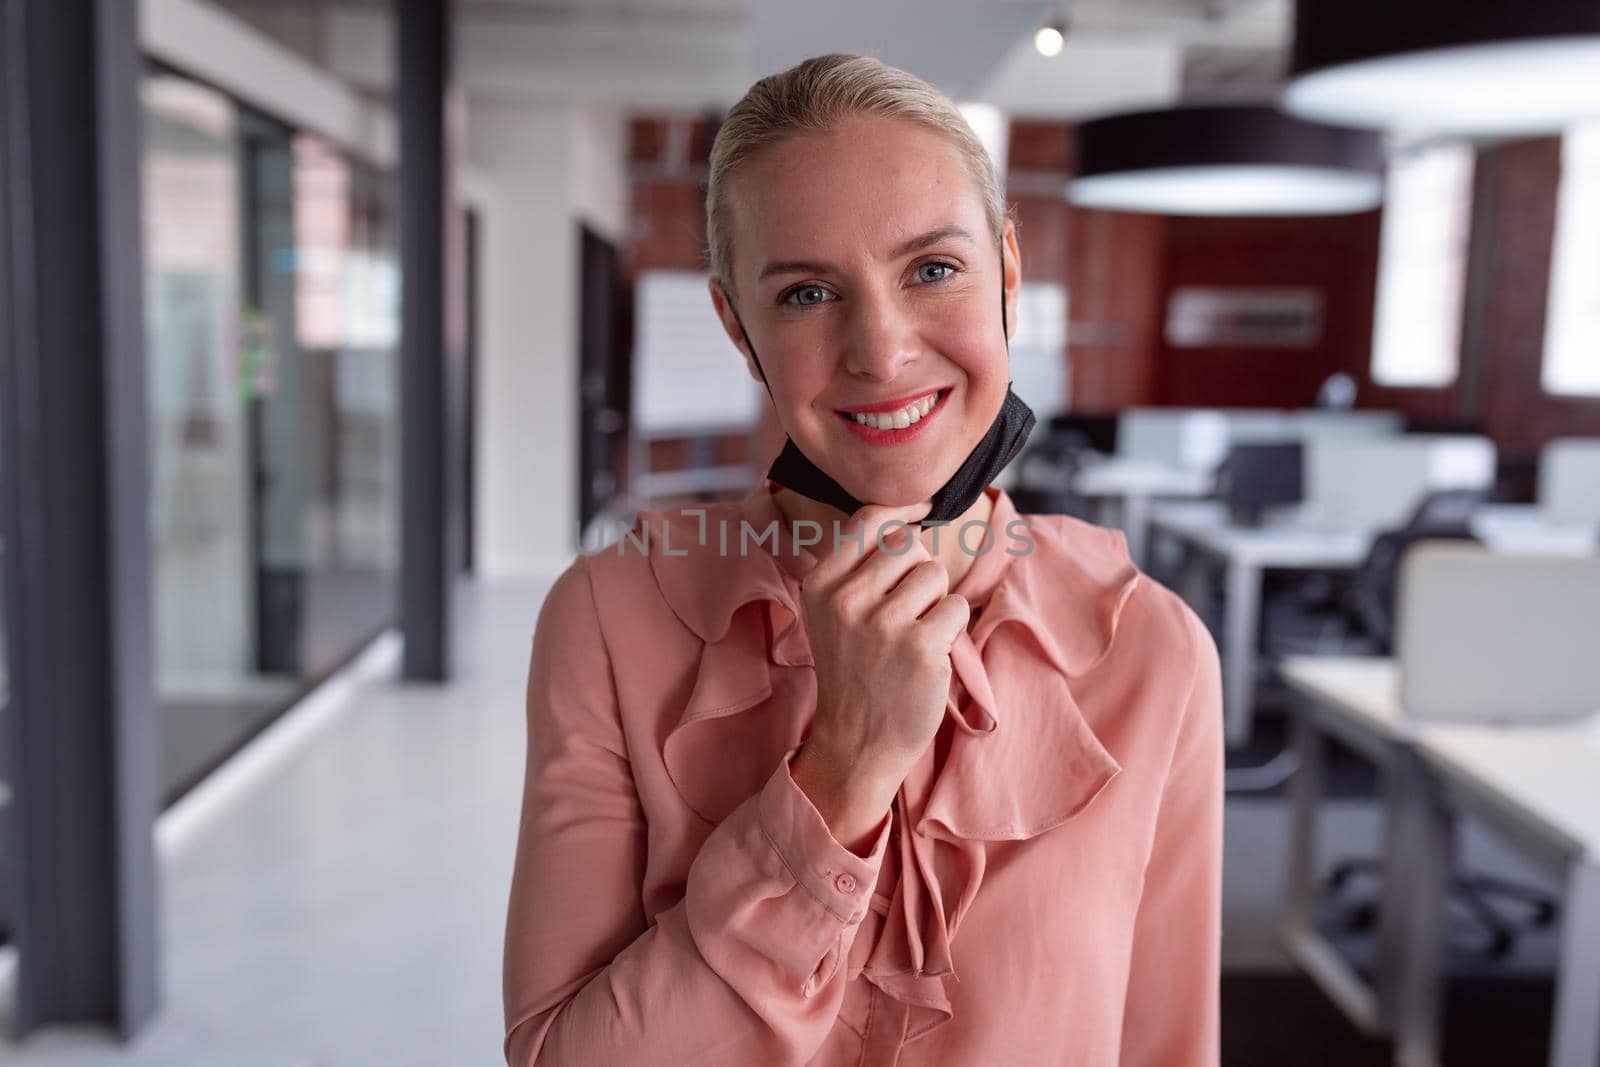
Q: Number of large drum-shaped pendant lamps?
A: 2